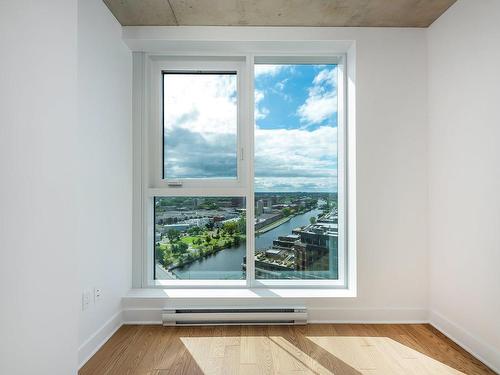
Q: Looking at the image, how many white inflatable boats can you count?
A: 0